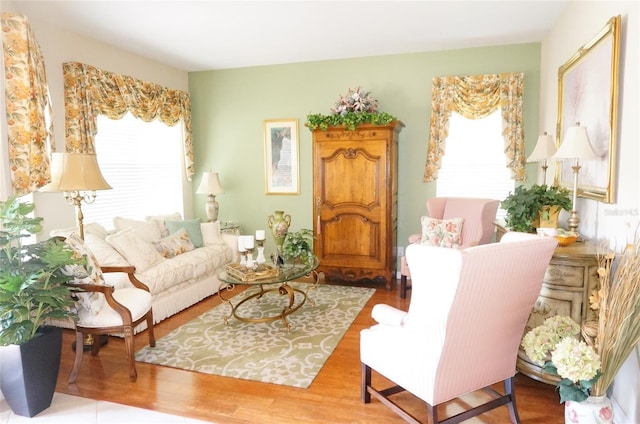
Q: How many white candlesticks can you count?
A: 3